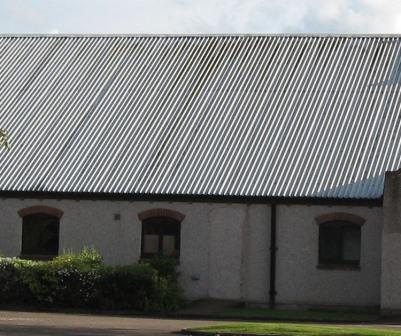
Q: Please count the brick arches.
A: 3